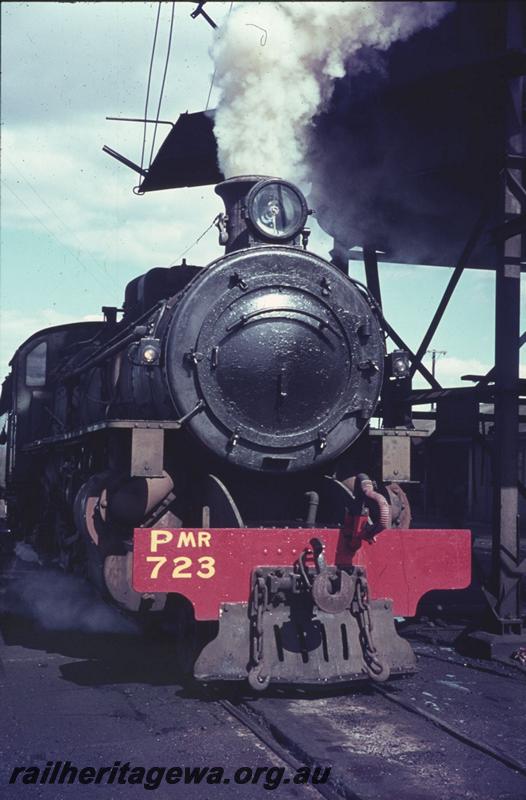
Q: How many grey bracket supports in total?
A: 2